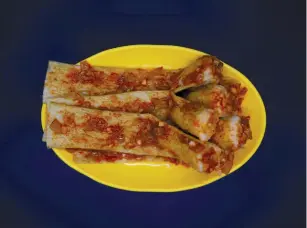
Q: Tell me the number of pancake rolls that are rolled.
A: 5